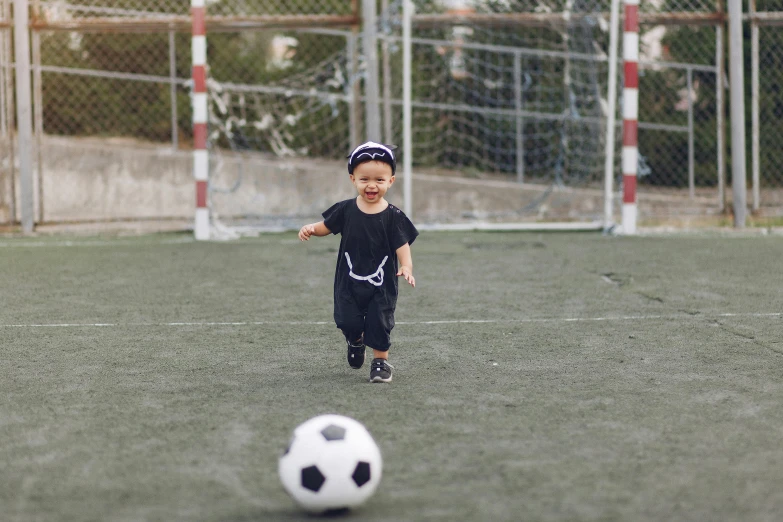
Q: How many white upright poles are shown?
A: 2